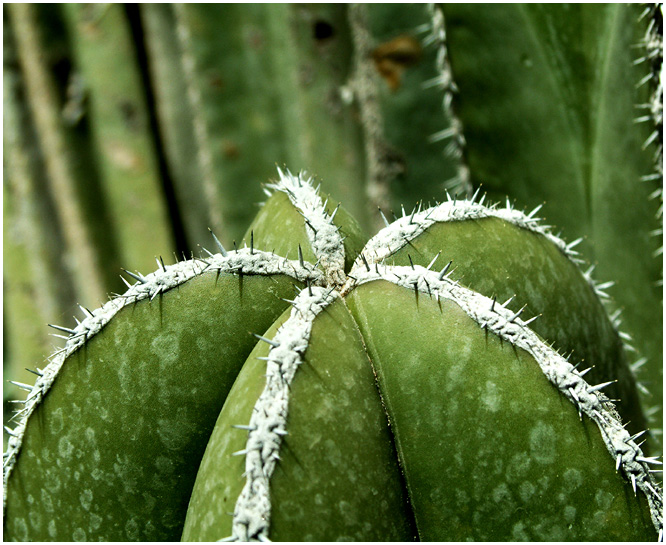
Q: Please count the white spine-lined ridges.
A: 5